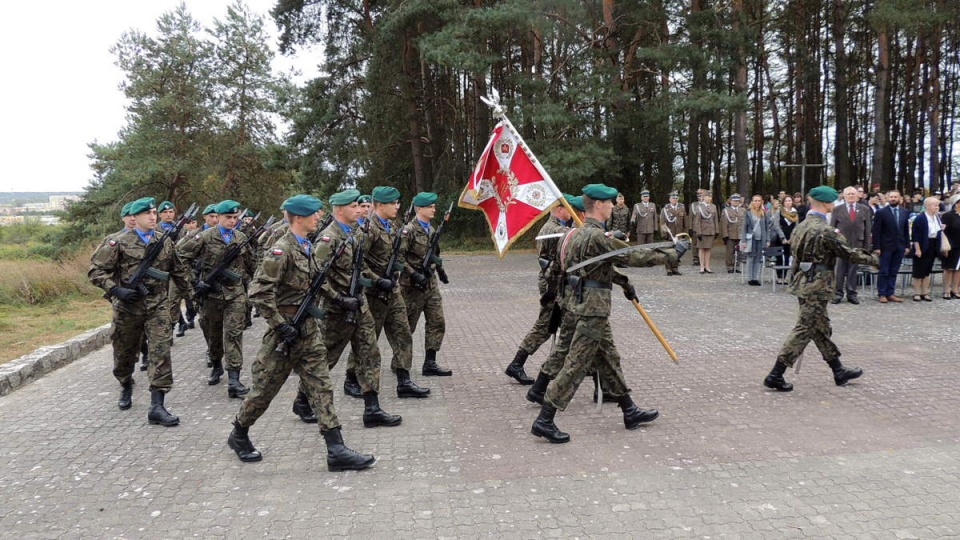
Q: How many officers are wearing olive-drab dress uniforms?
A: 5